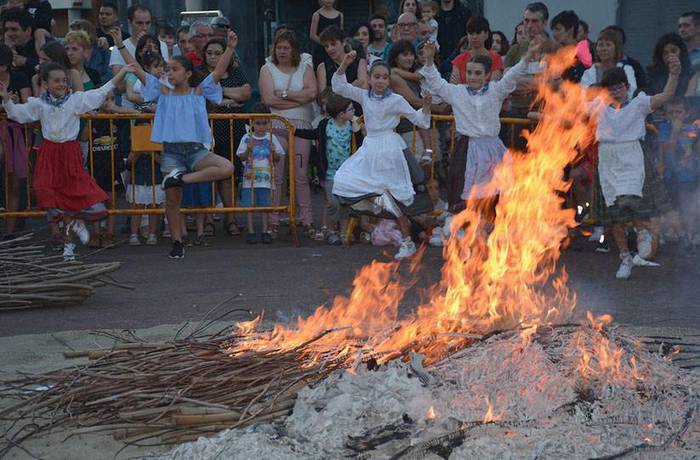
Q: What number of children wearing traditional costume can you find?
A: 4